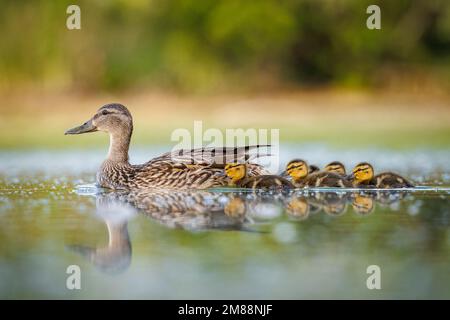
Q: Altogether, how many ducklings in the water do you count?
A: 4